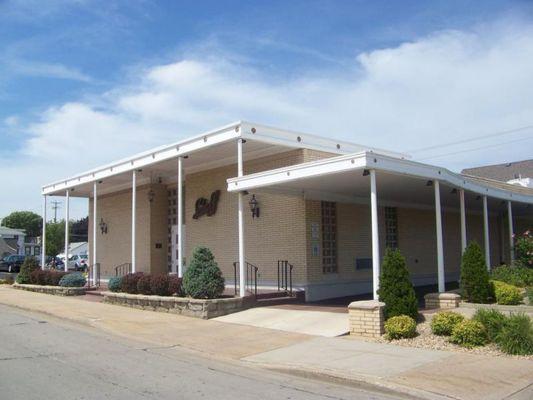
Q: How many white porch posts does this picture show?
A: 11